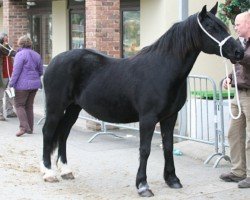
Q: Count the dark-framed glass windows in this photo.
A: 3